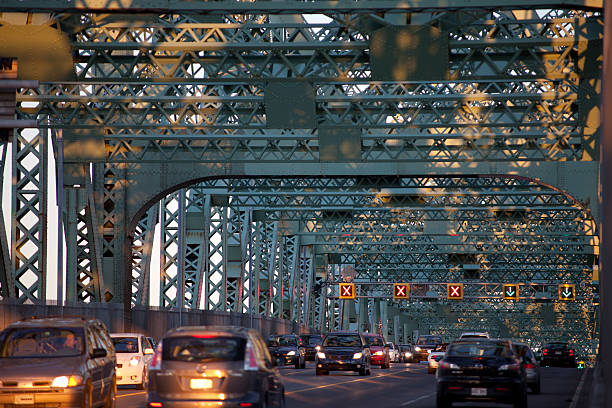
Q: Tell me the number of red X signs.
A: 3